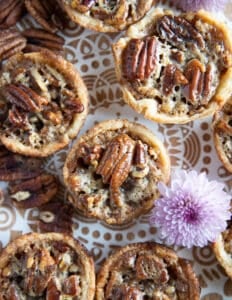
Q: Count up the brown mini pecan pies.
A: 8